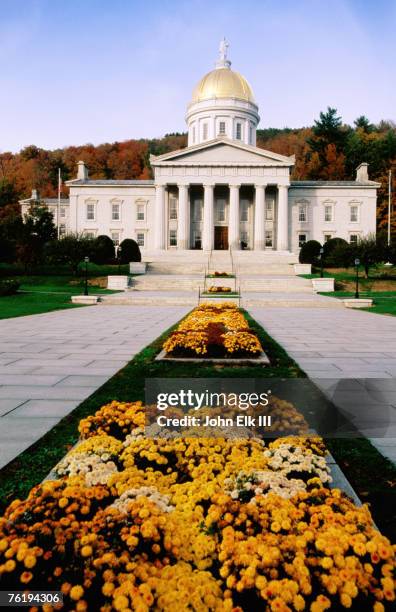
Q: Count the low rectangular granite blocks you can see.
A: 6